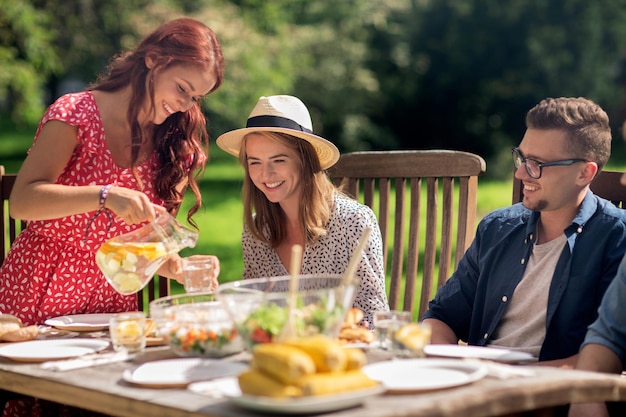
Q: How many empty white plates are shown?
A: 5